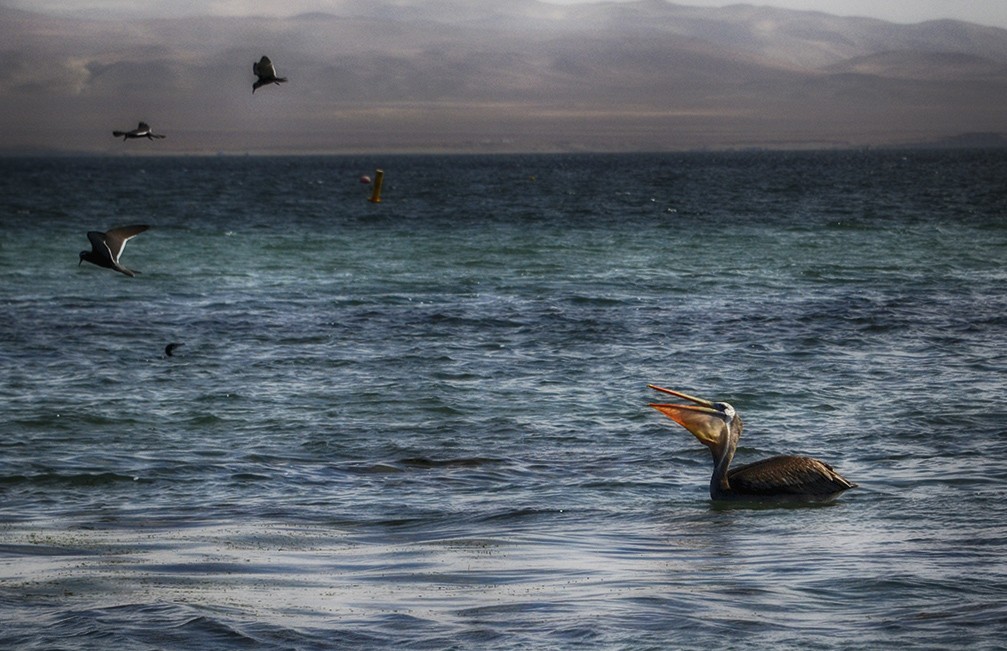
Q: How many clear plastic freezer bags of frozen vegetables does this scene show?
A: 0